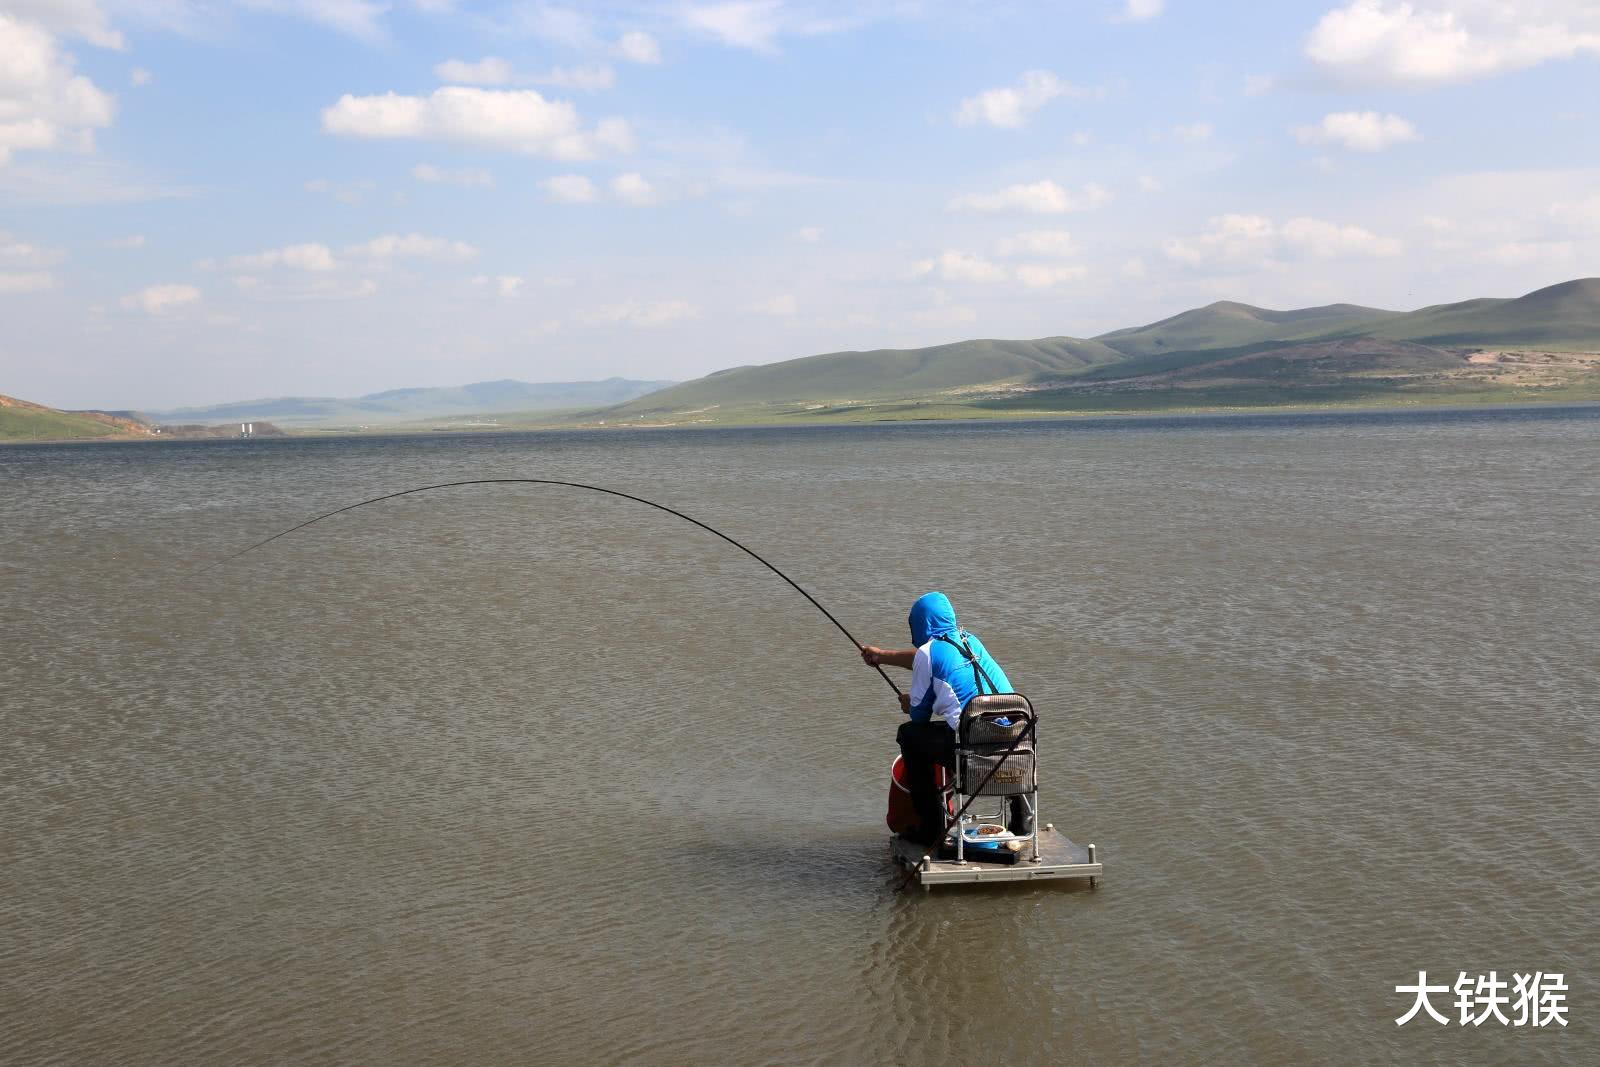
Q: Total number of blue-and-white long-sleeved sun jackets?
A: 1